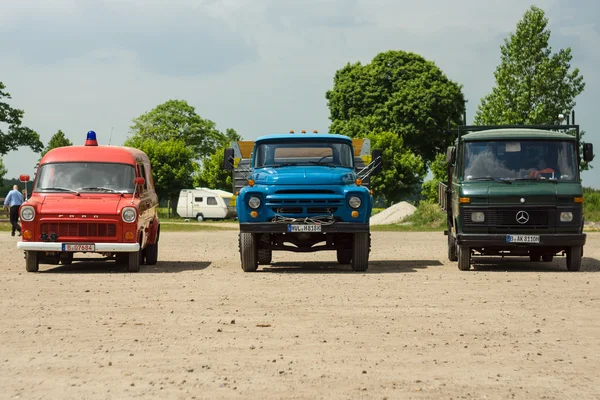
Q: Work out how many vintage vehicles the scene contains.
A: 3